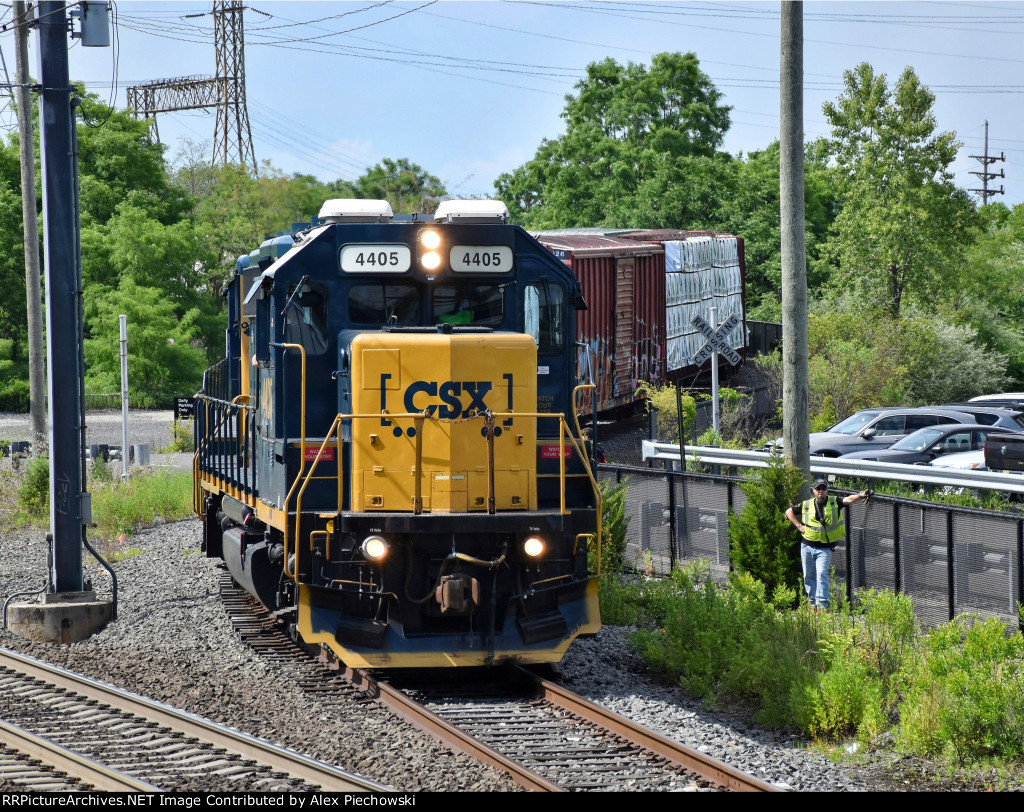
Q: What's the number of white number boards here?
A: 2